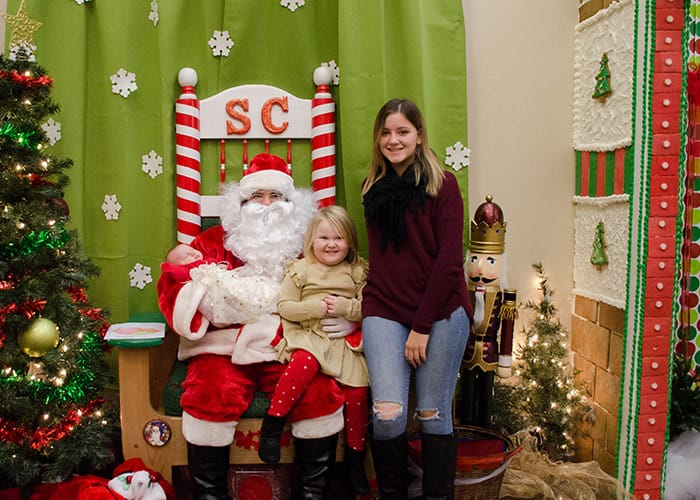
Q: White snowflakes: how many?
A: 12